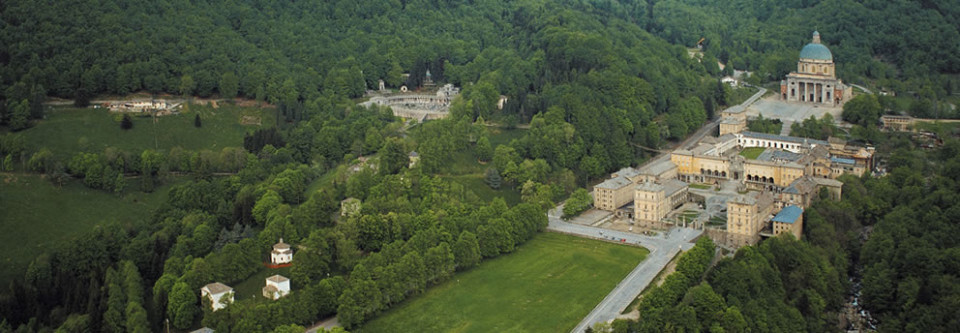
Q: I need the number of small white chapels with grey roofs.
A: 3